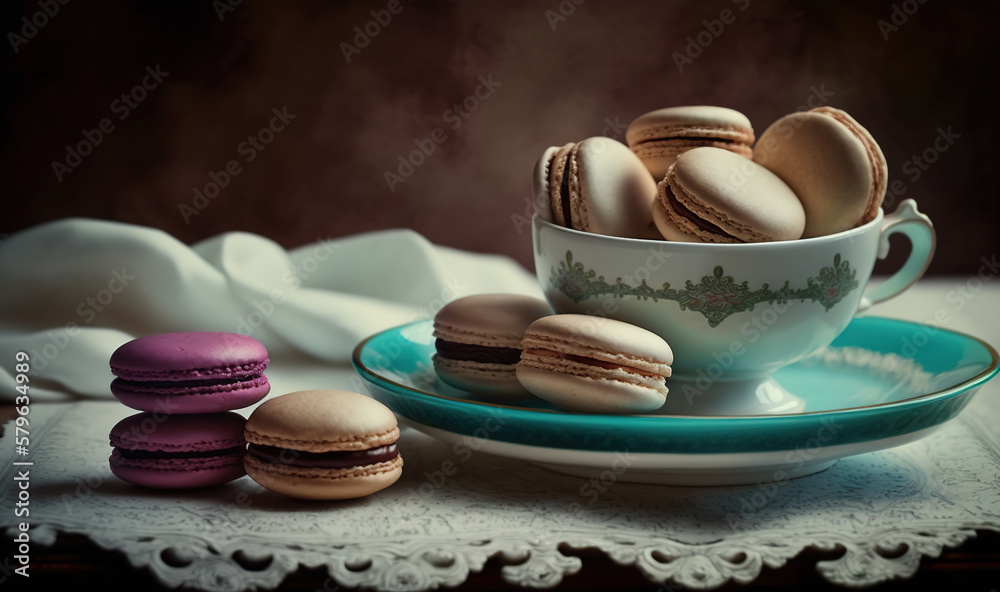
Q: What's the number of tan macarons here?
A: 7